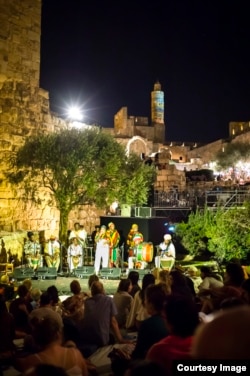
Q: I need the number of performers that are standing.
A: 4